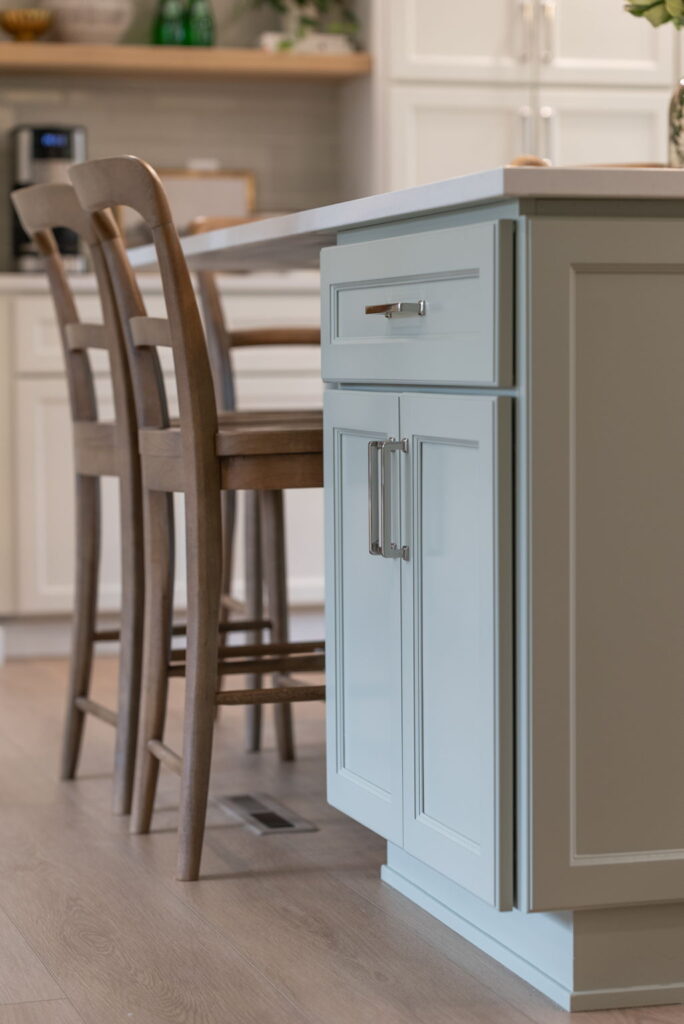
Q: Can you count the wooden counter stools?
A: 3